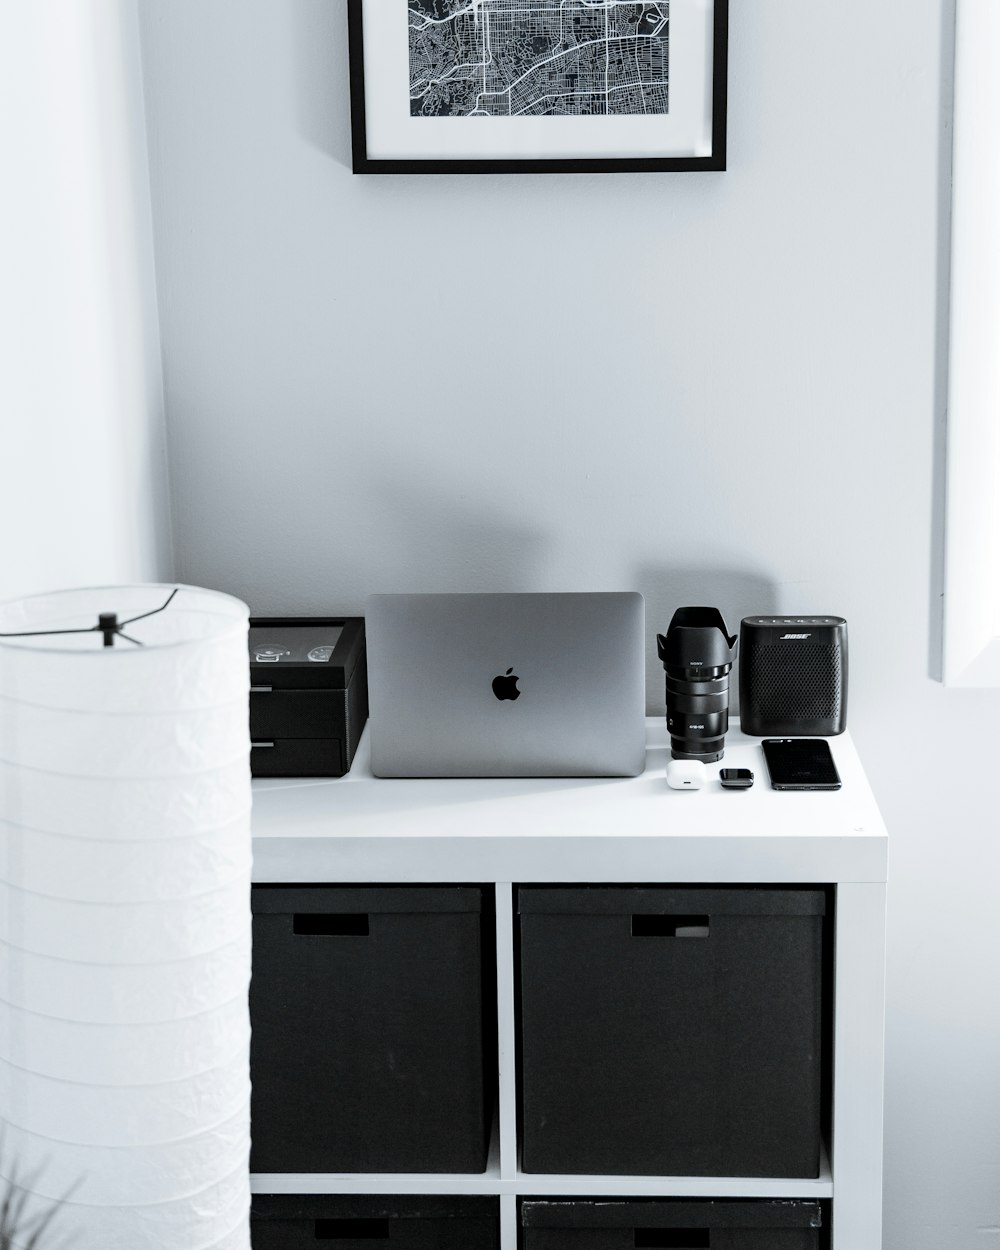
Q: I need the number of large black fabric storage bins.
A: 4